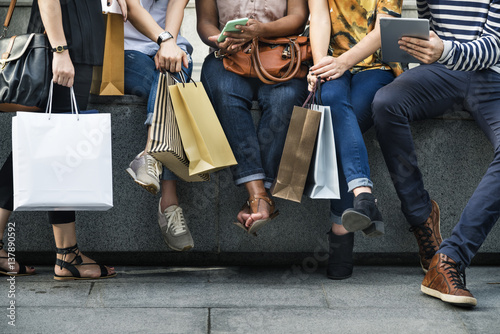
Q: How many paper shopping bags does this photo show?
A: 6